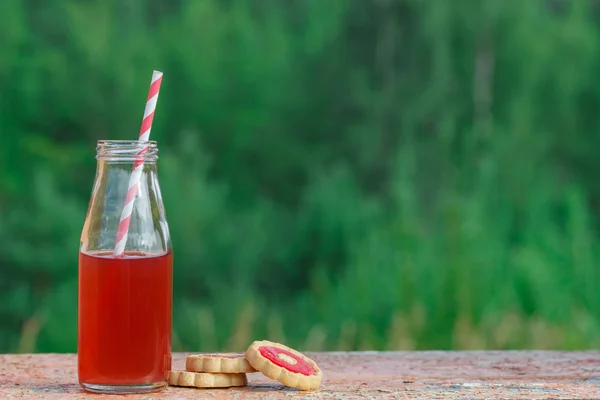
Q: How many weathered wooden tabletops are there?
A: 1